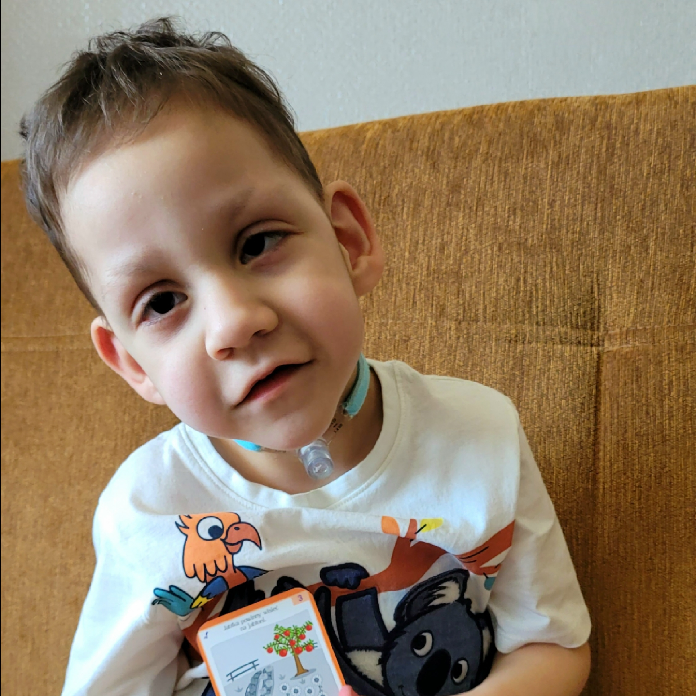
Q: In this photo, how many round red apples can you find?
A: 9